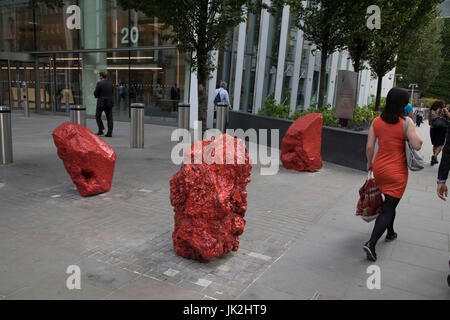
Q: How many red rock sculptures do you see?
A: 3